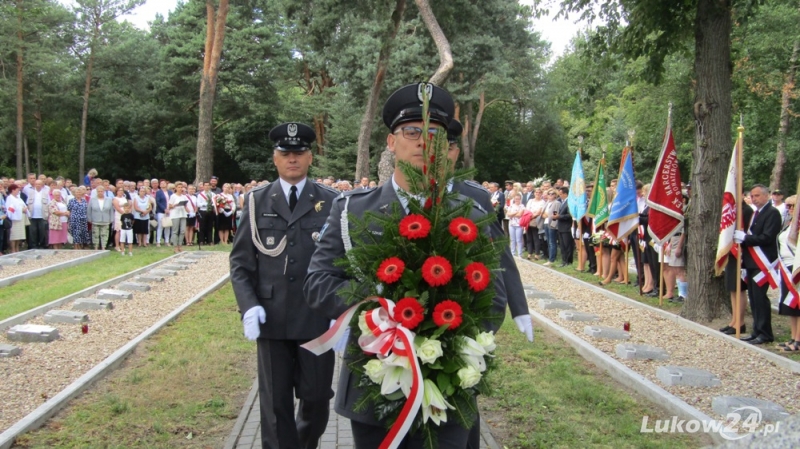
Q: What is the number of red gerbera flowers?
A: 7